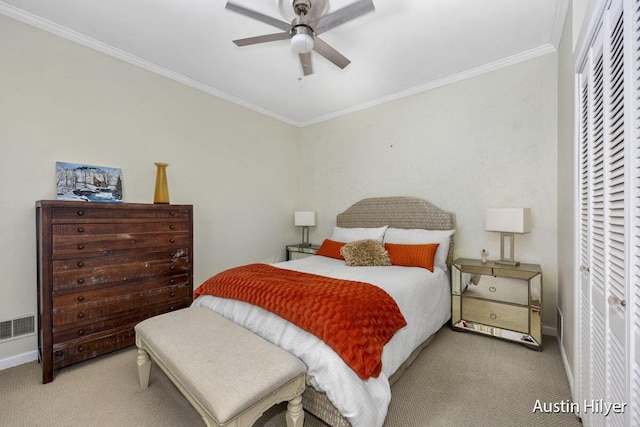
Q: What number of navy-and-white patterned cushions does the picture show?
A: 0